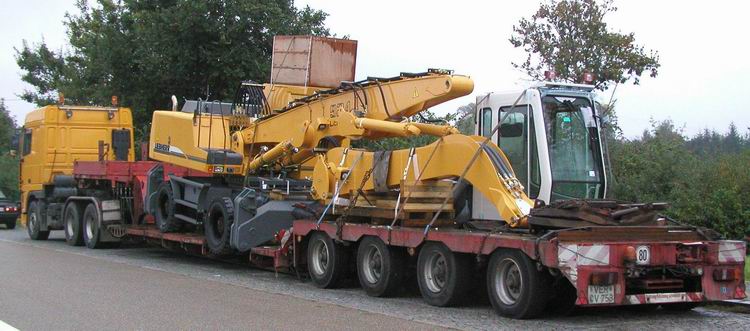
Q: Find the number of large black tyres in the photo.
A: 9